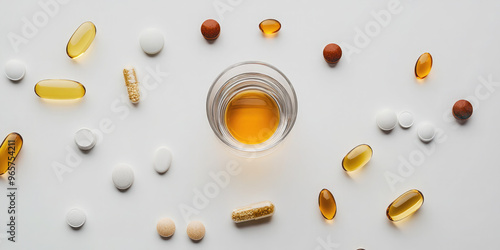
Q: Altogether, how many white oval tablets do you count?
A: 1